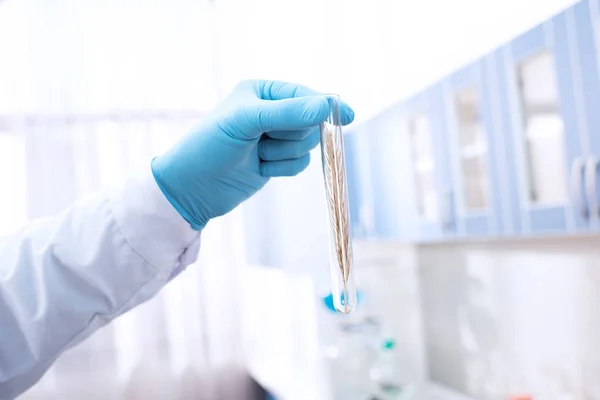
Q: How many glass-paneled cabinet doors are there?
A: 3